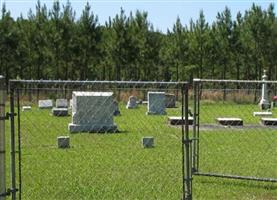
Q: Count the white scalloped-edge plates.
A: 0